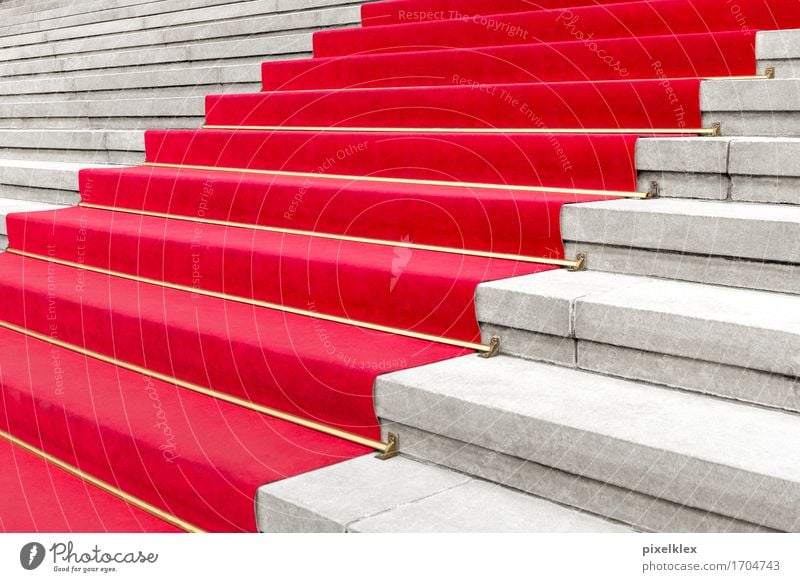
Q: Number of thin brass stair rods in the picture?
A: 7